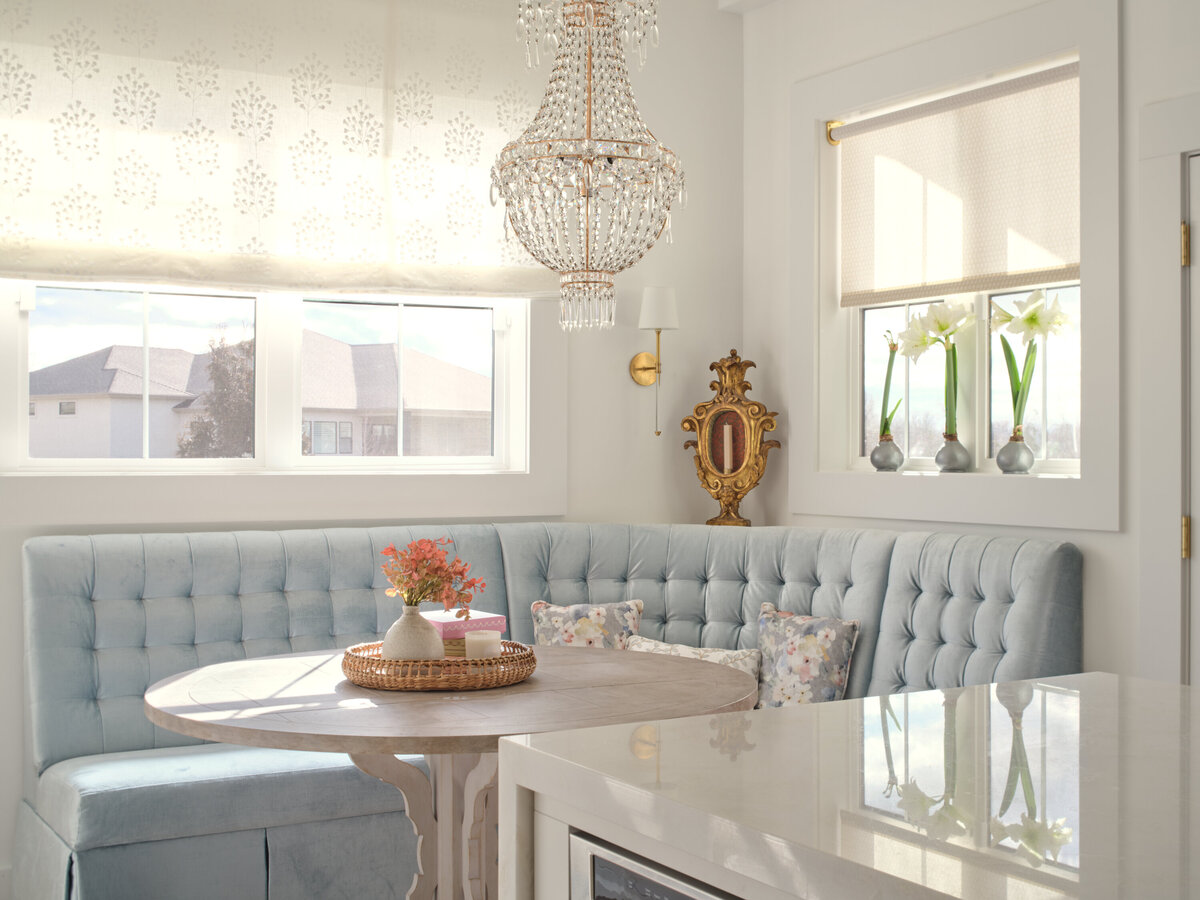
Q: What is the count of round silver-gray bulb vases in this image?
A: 3